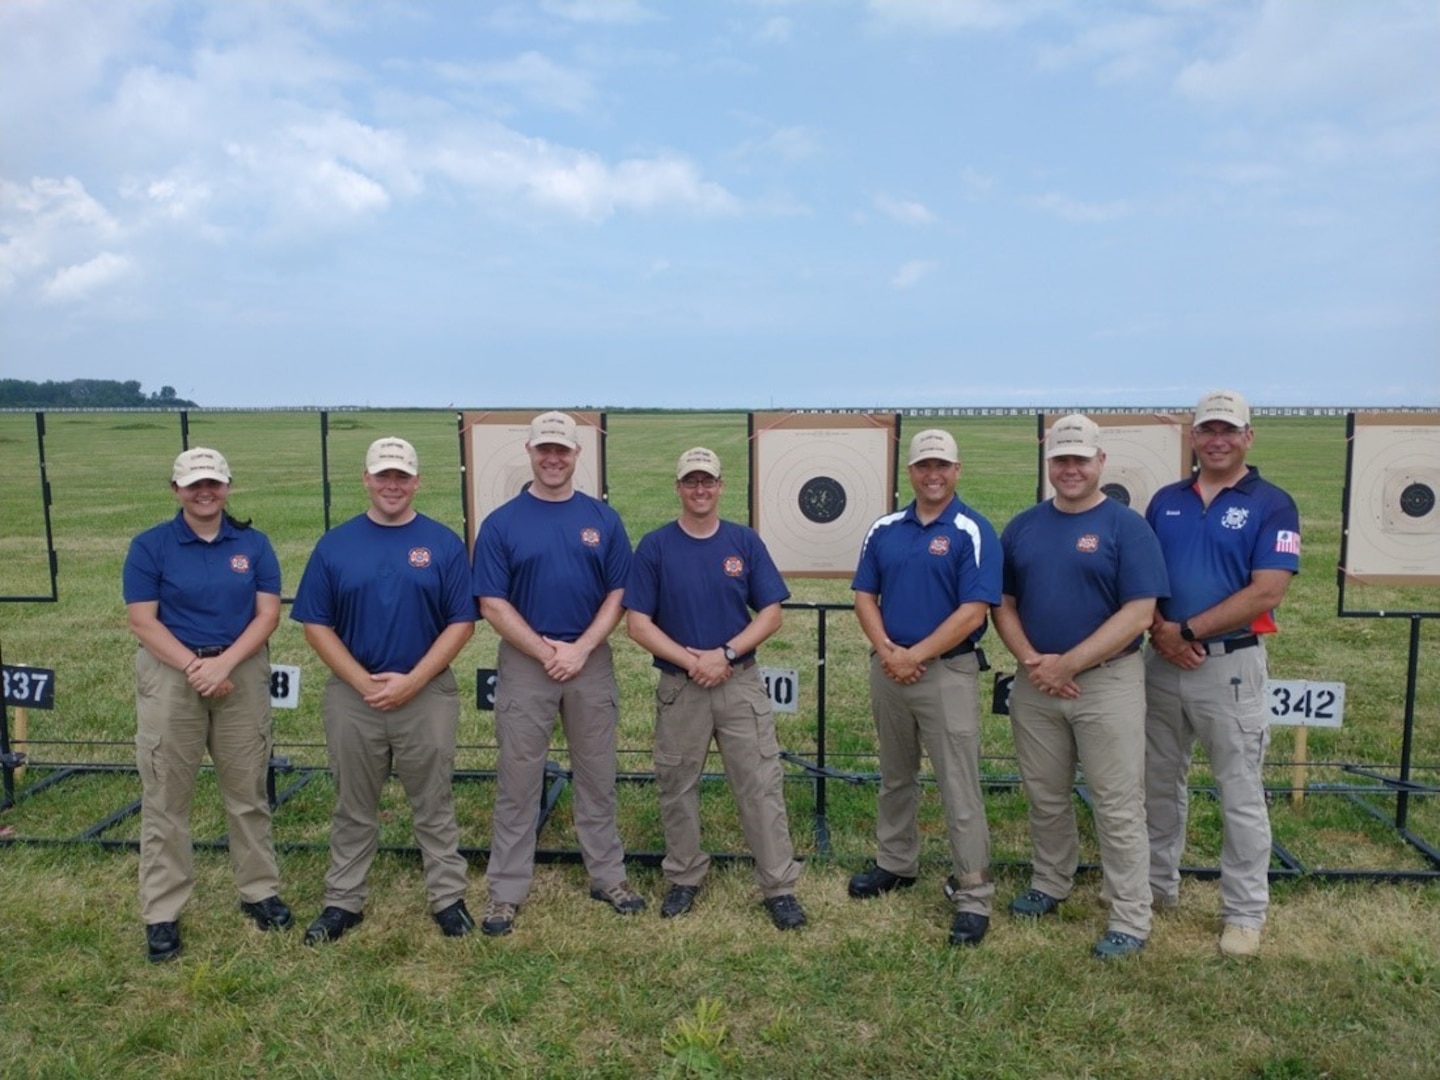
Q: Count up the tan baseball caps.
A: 7